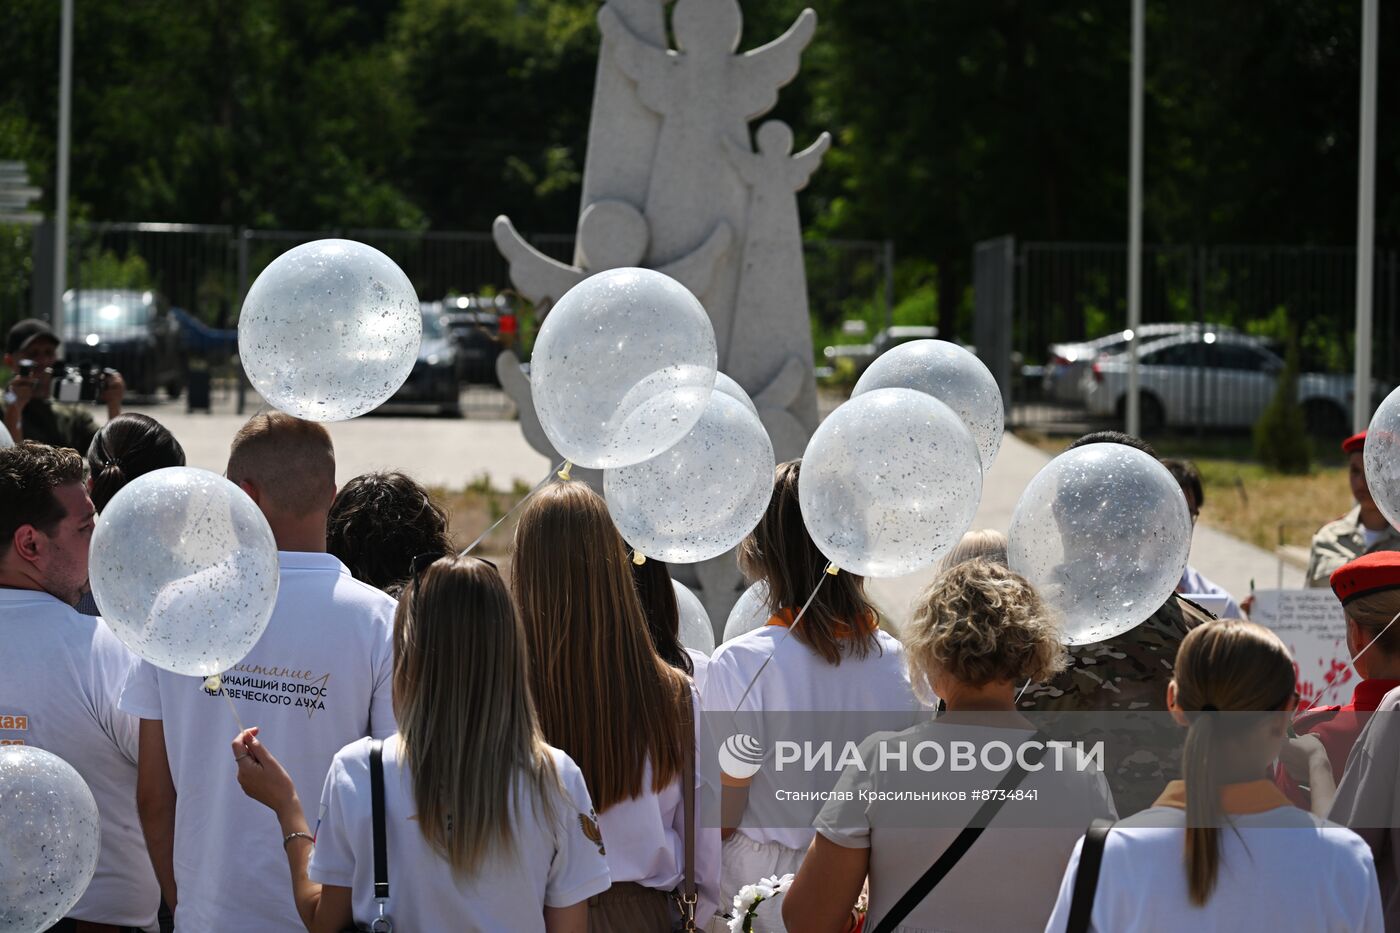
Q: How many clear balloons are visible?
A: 13